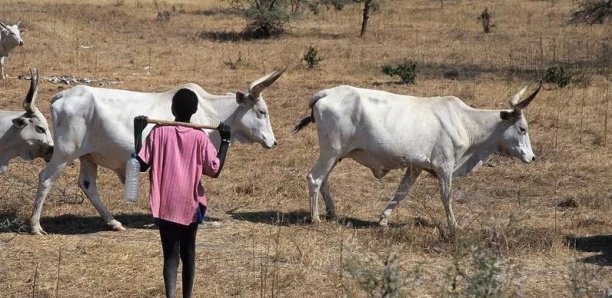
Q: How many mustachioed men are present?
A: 0